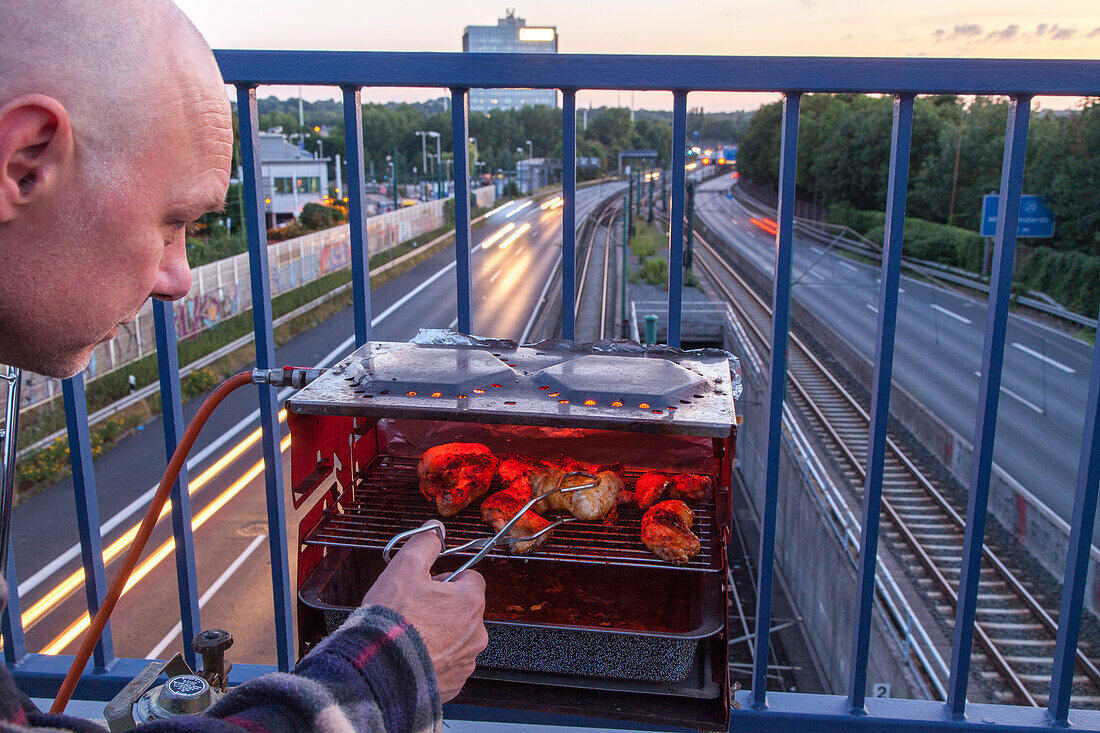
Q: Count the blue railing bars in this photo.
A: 12